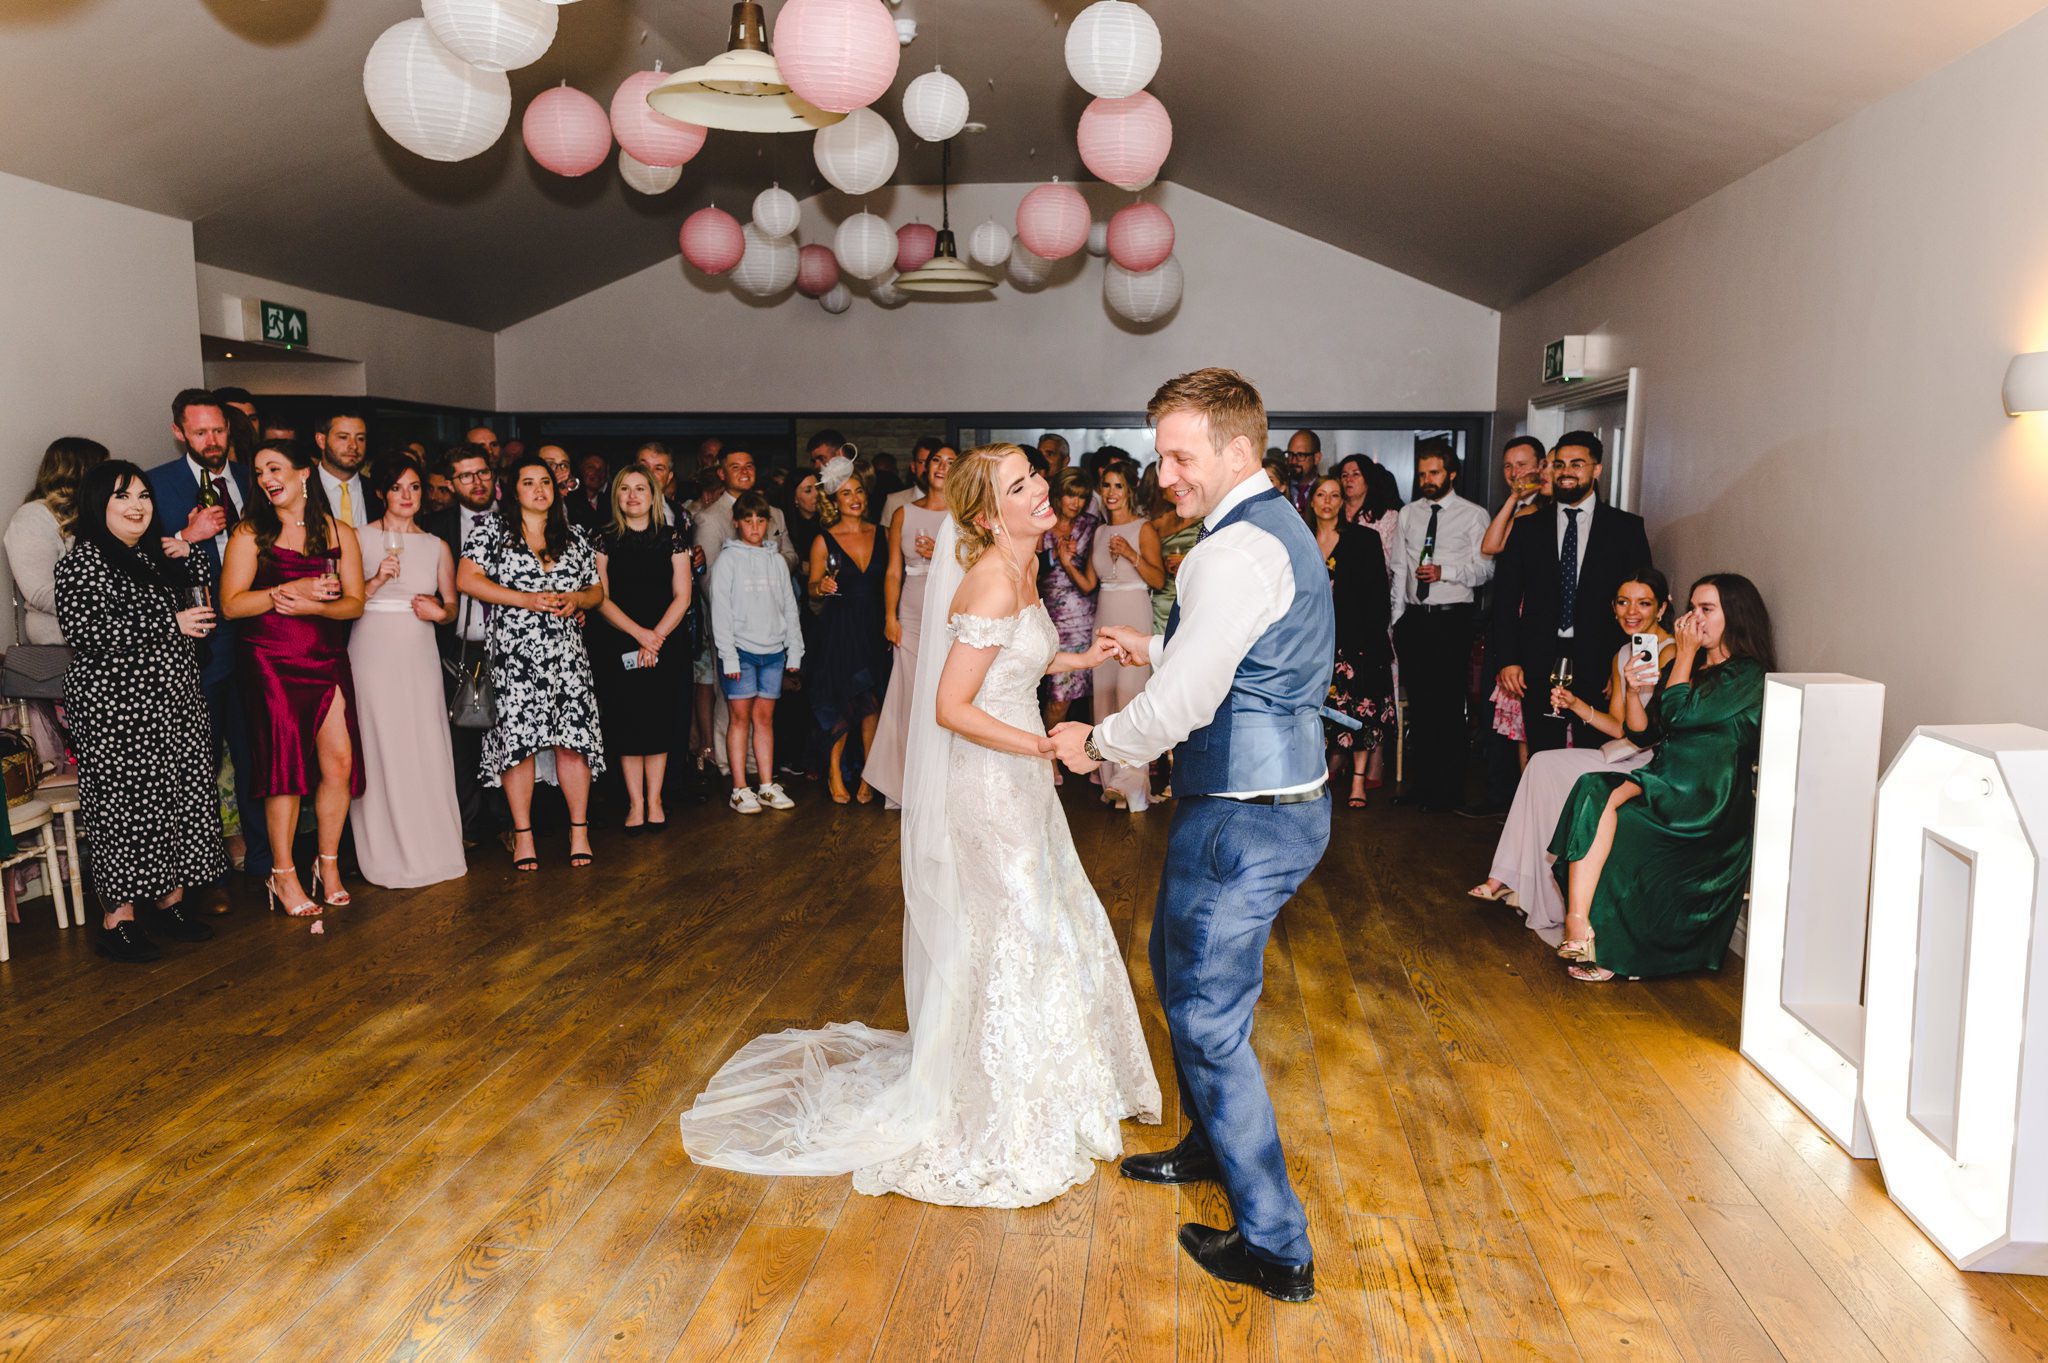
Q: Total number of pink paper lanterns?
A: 9